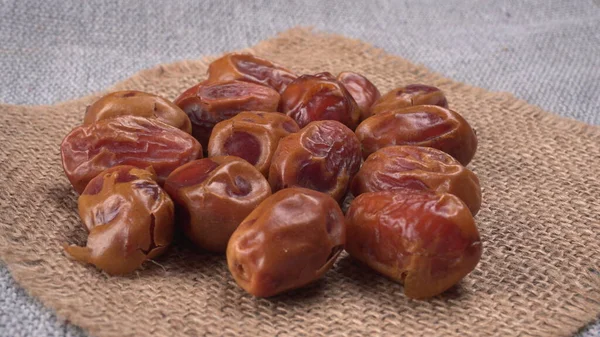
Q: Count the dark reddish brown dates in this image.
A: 15